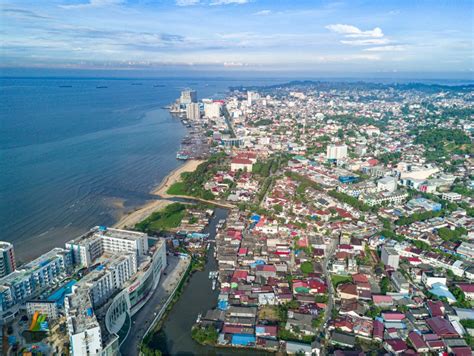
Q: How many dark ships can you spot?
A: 4